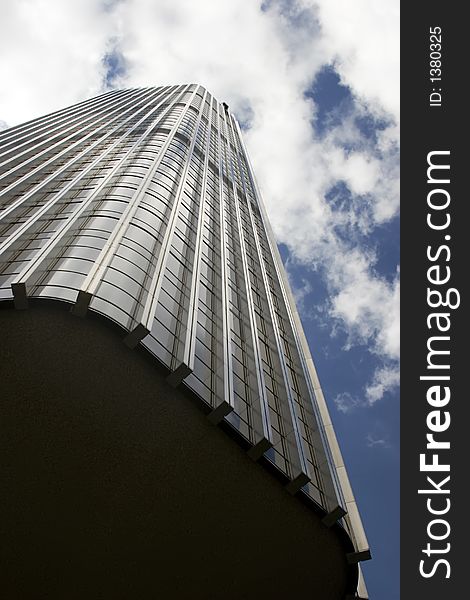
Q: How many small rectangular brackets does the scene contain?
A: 9